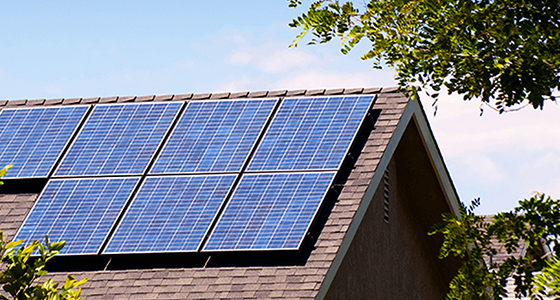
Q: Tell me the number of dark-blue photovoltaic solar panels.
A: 7